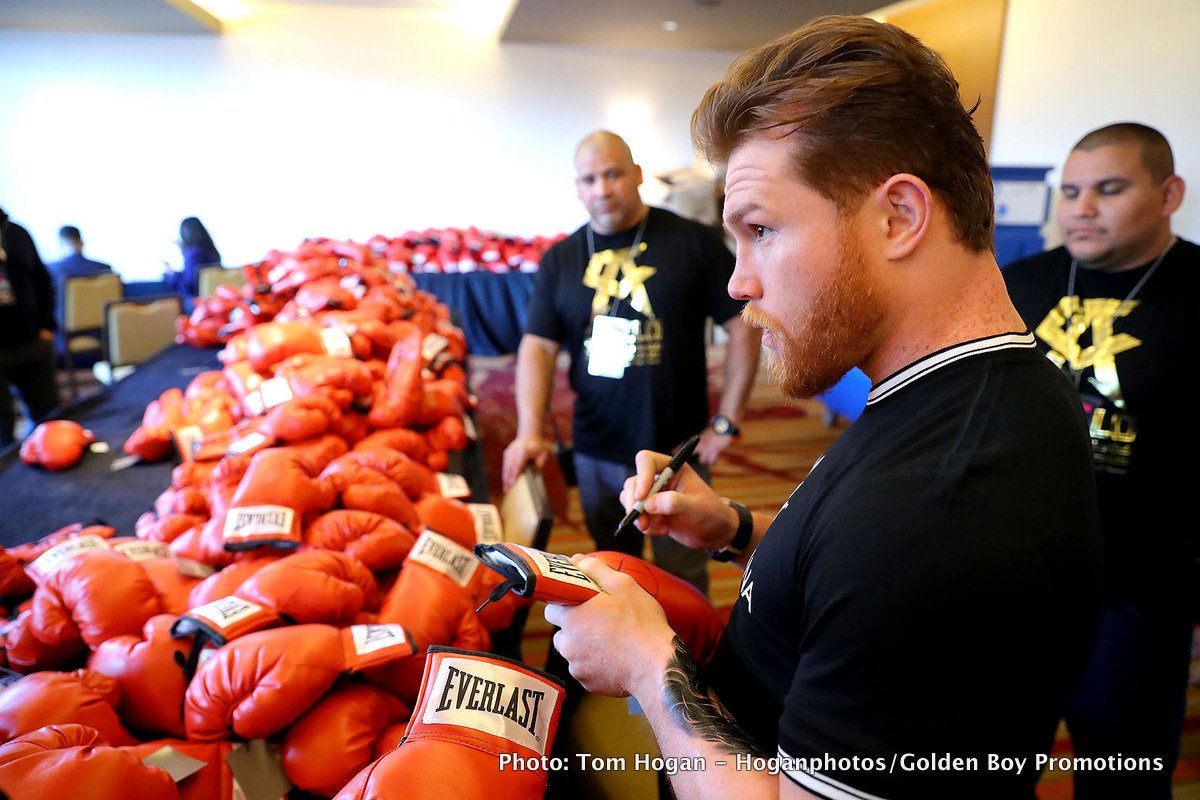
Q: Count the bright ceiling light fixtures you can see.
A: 2